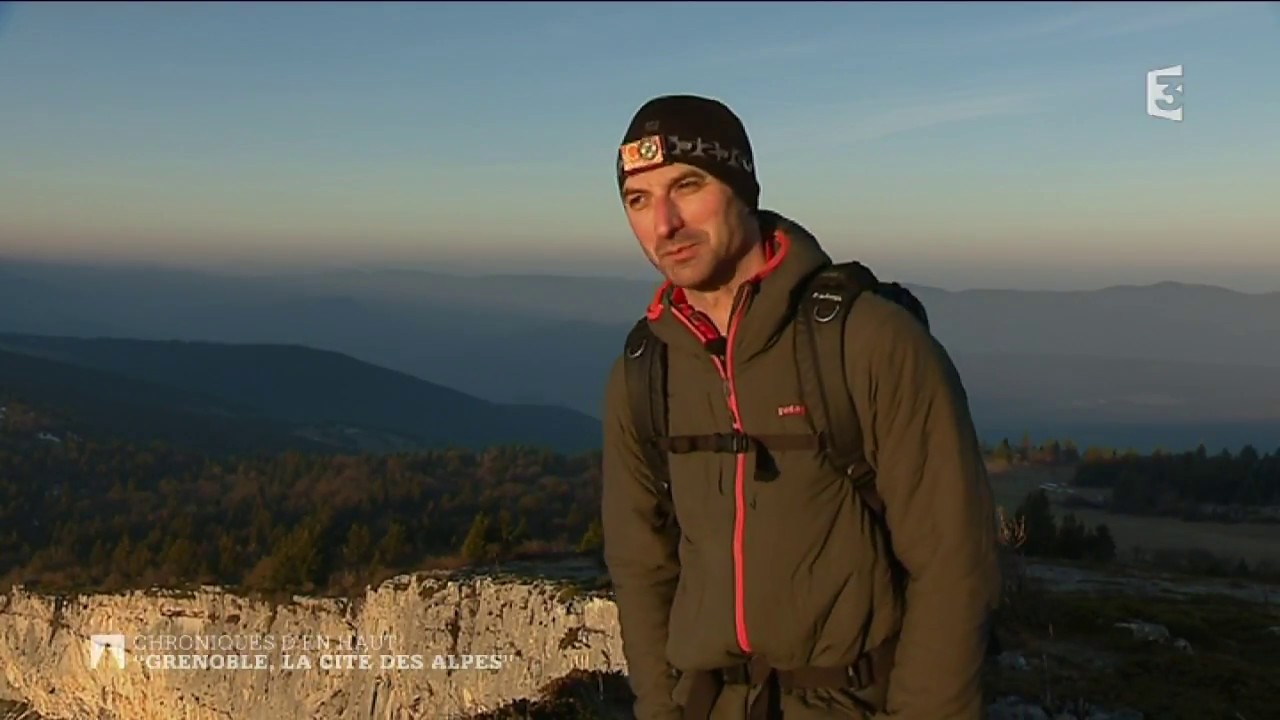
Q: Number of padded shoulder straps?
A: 2